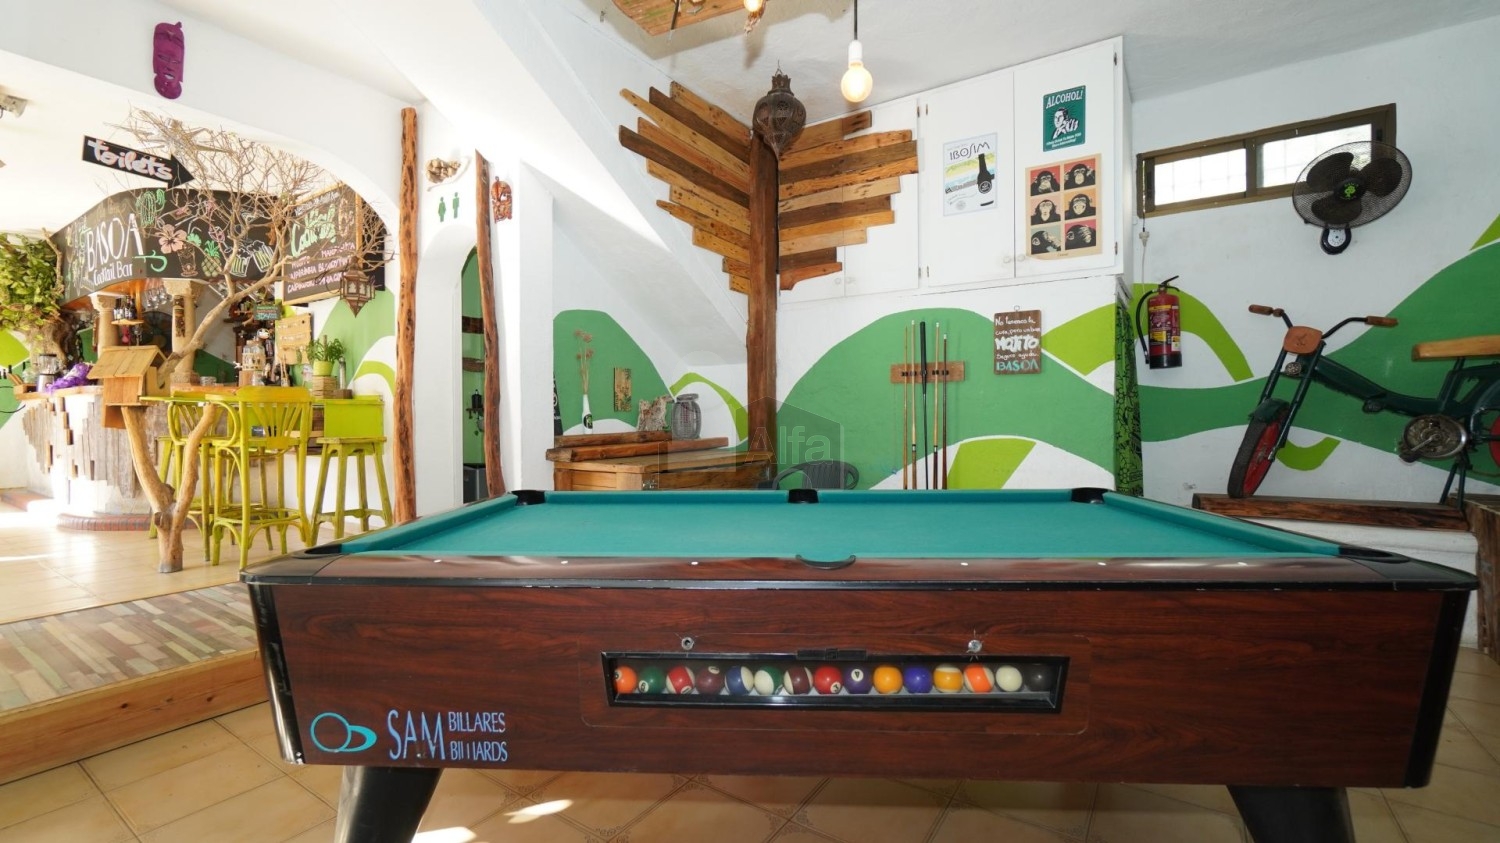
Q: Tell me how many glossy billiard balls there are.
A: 15